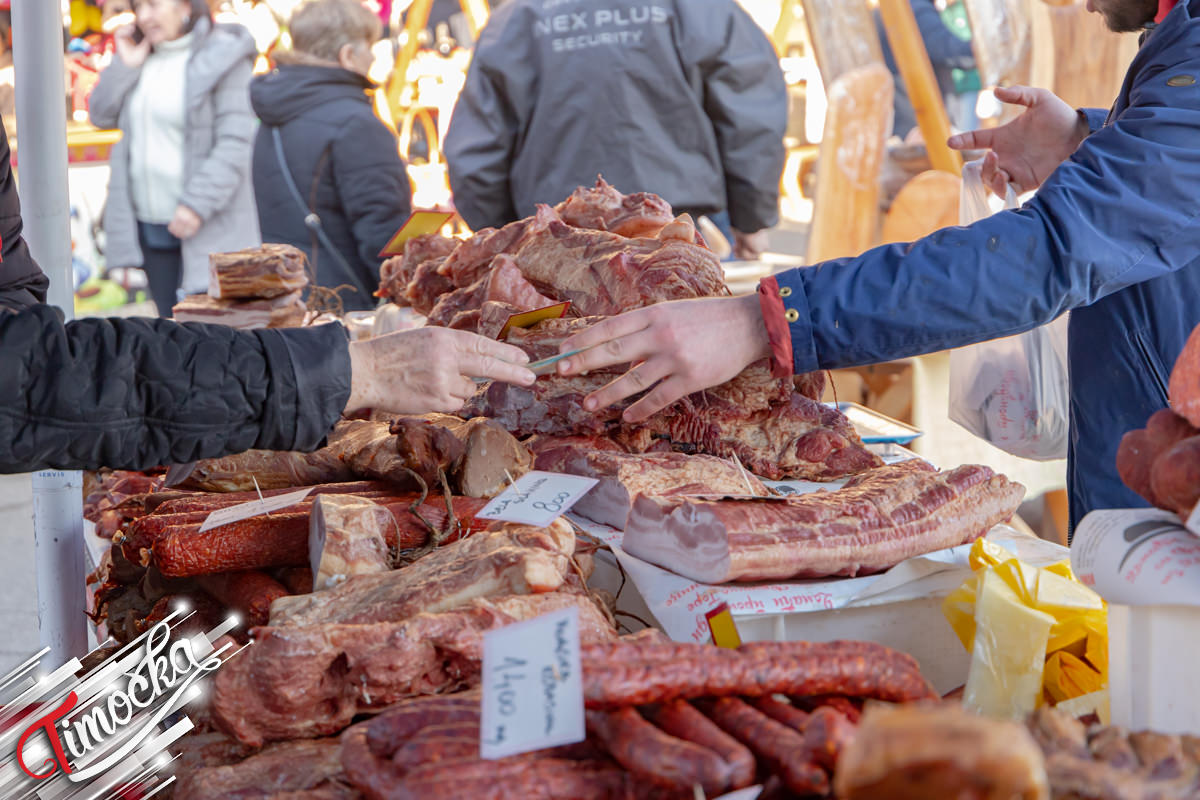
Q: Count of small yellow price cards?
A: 3